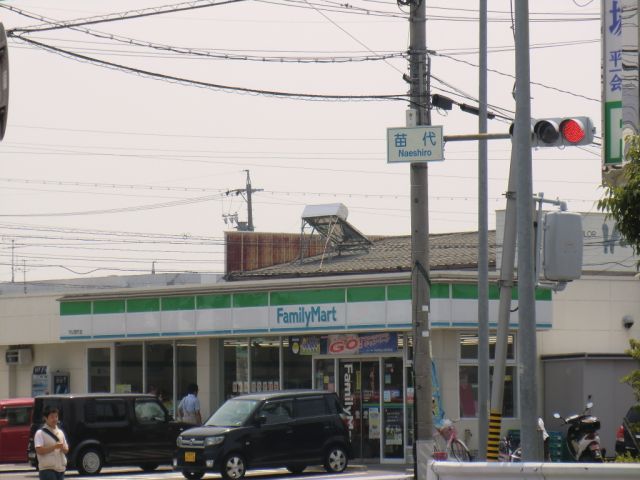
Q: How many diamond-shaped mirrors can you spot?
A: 2